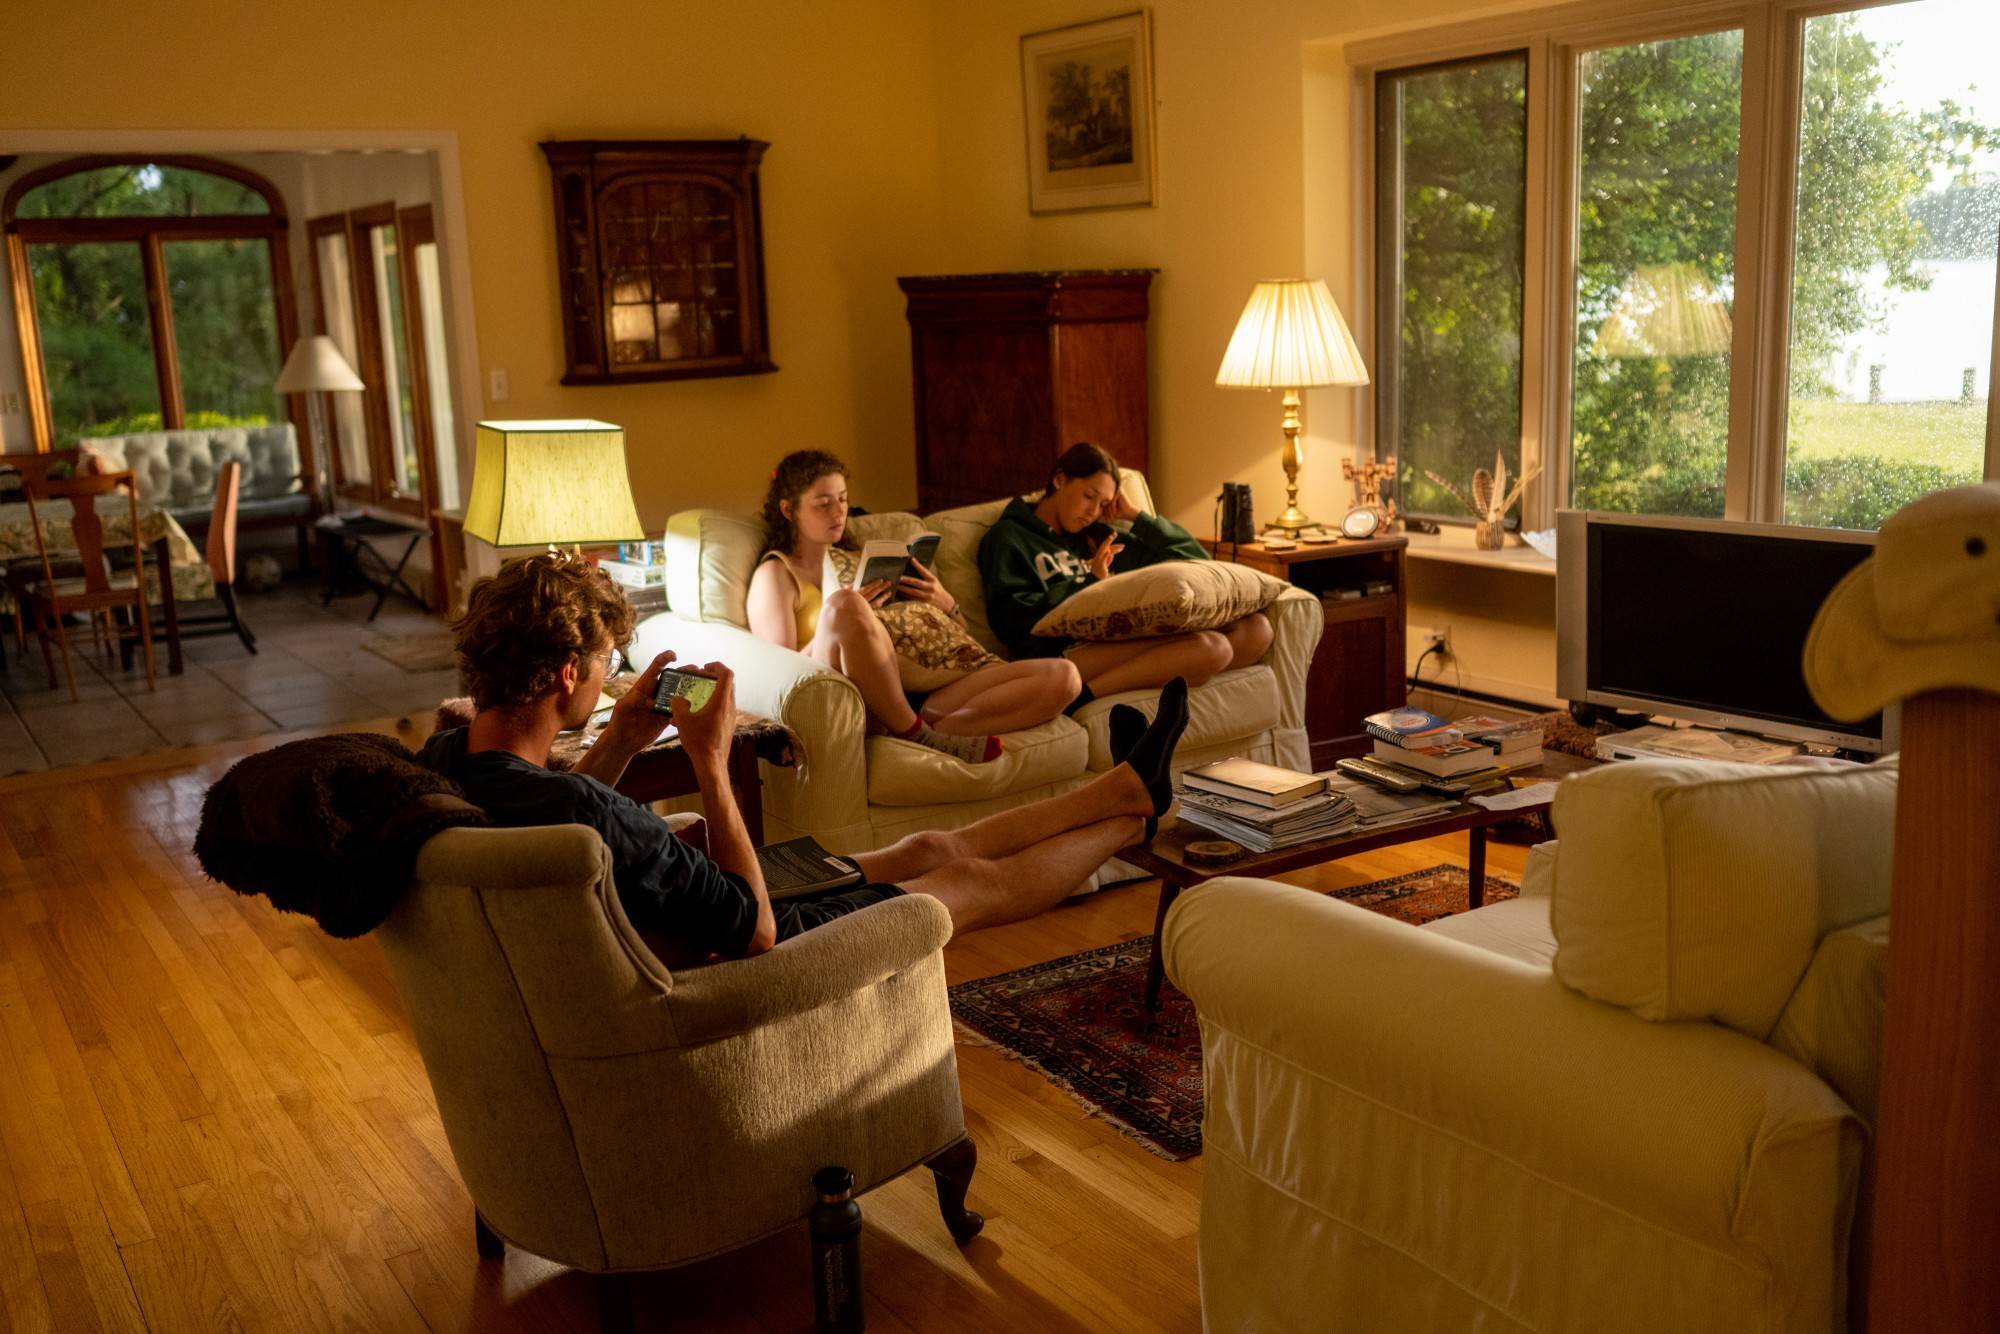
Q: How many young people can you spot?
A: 3